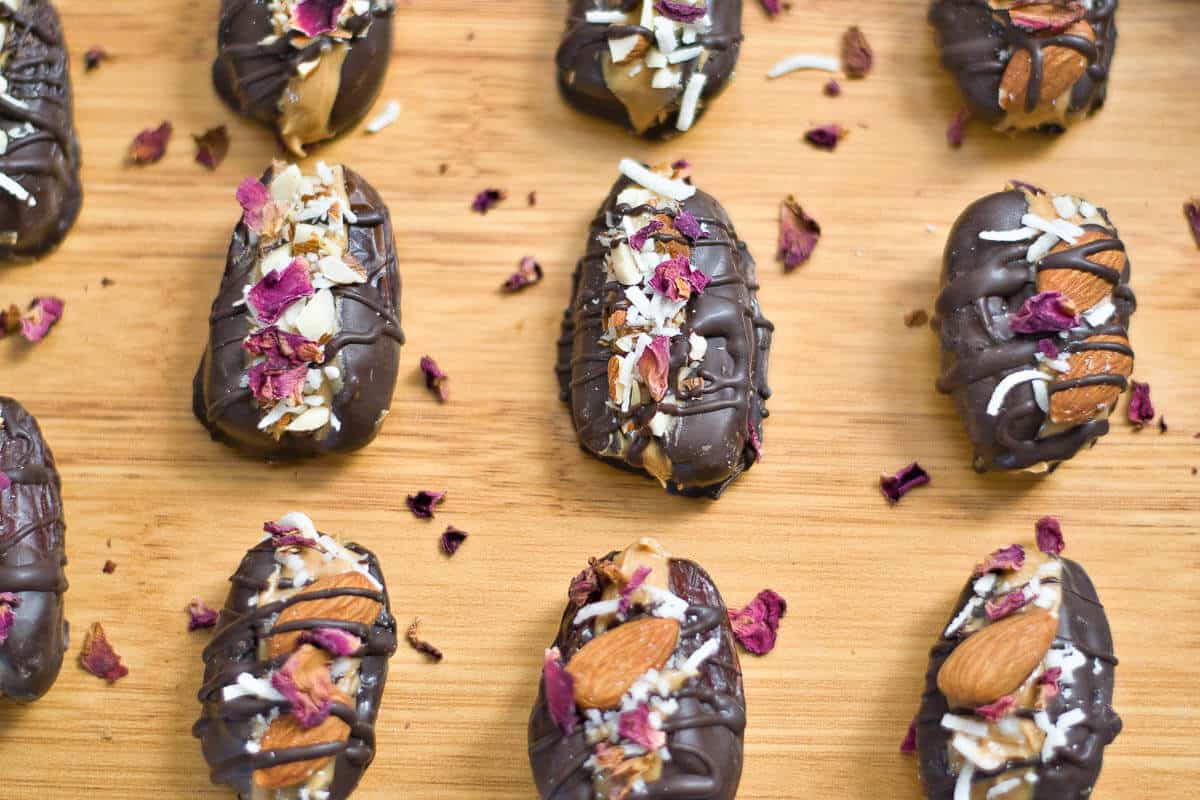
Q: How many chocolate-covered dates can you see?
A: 11